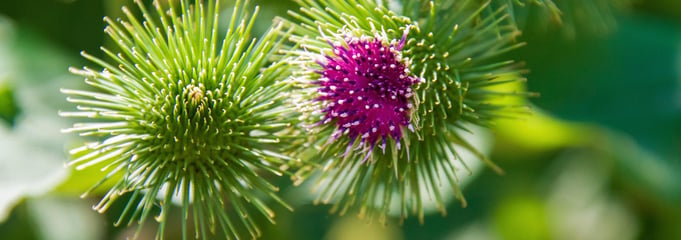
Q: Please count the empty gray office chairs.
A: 0